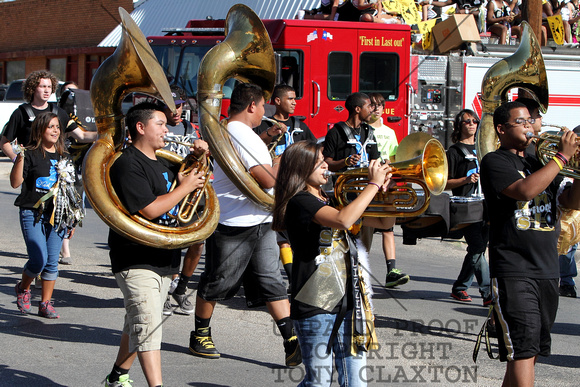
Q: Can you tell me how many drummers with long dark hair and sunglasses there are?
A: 1